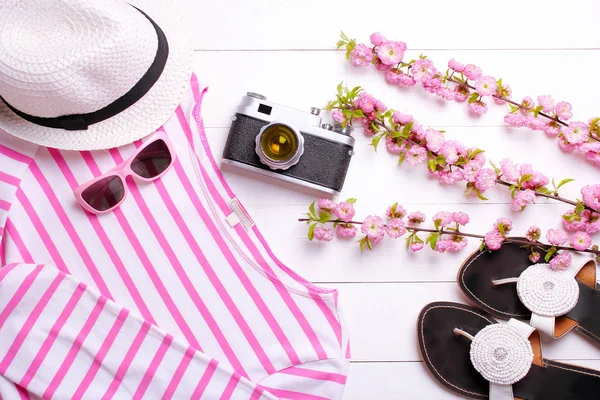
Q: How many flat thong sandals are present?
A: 2